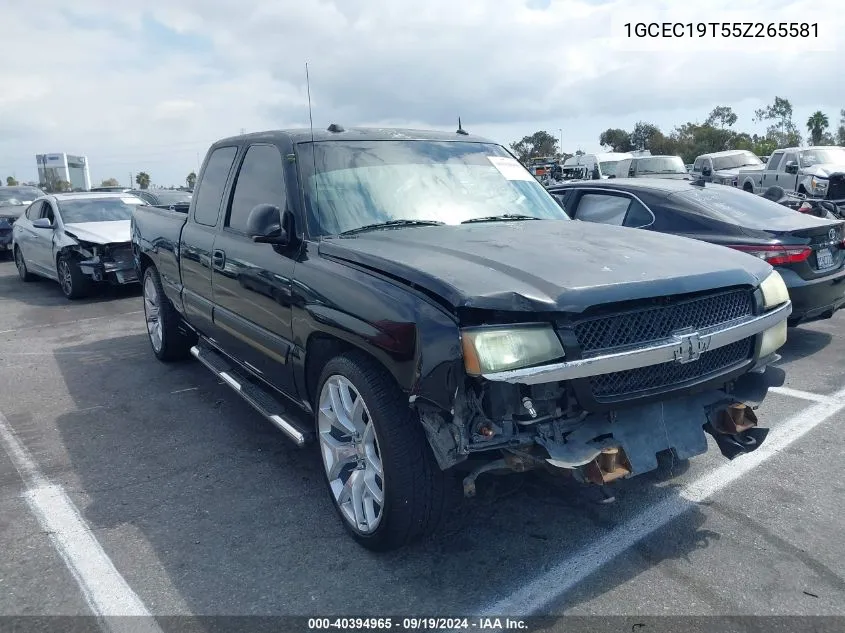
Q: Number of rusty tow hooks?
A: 2